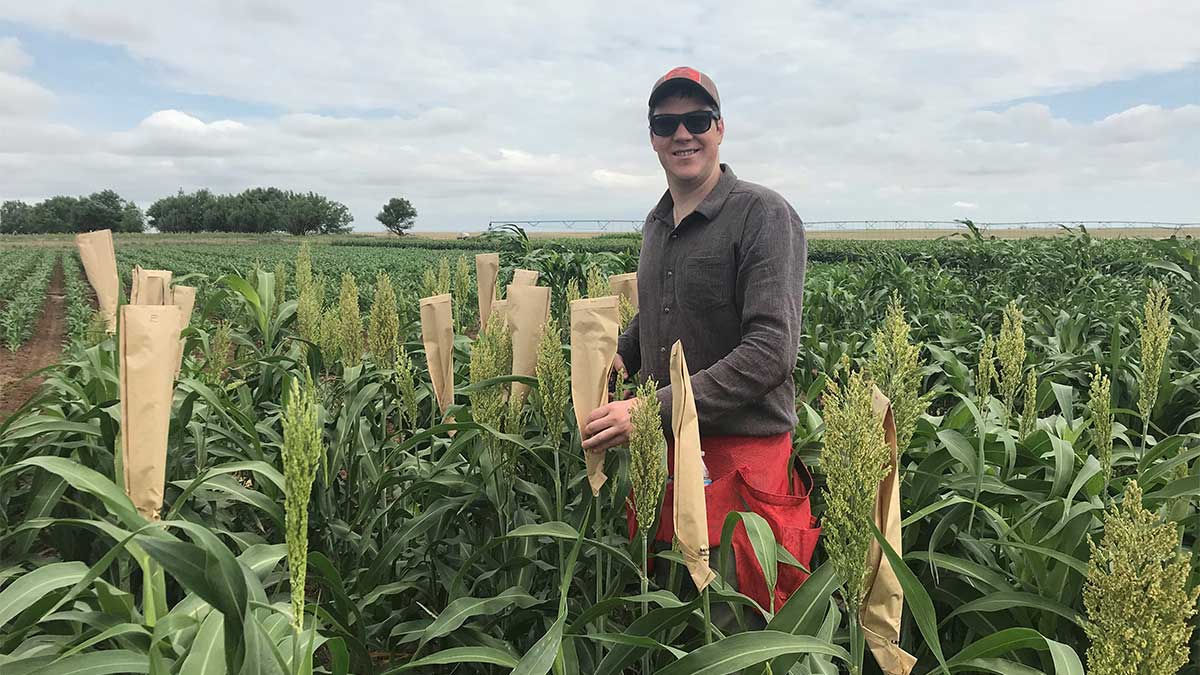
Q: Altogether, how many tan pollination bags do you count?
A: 13